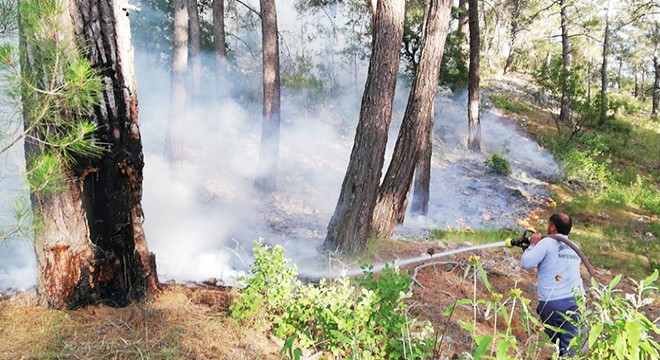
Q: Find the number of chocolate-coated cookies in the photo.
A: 0